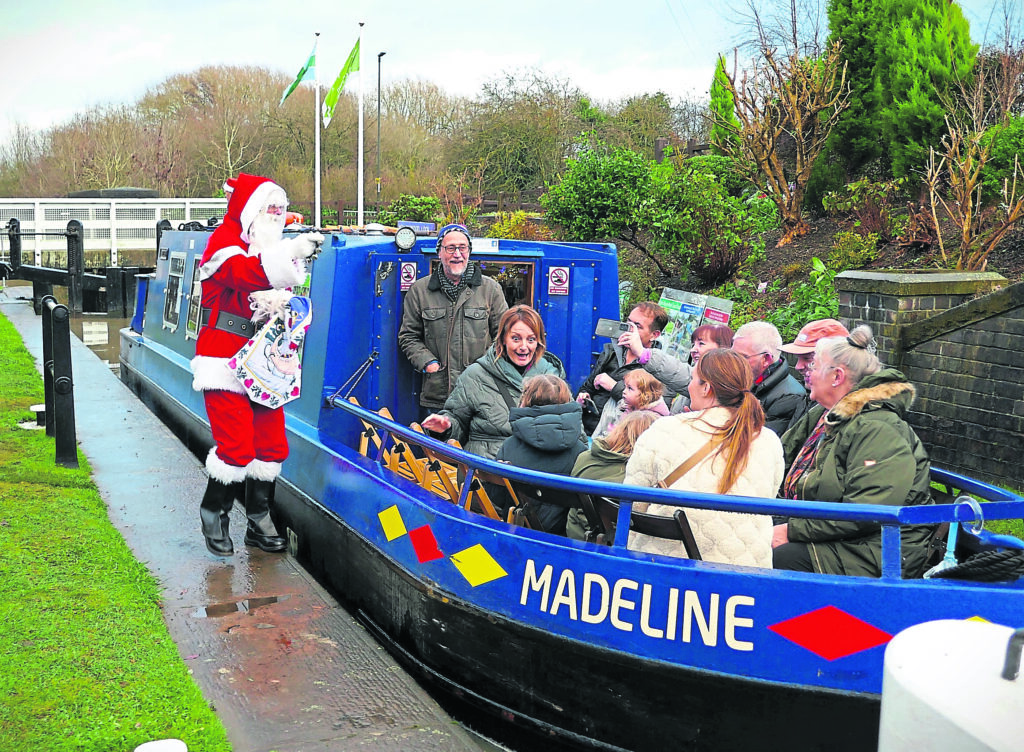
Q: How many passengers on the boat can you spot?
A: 11